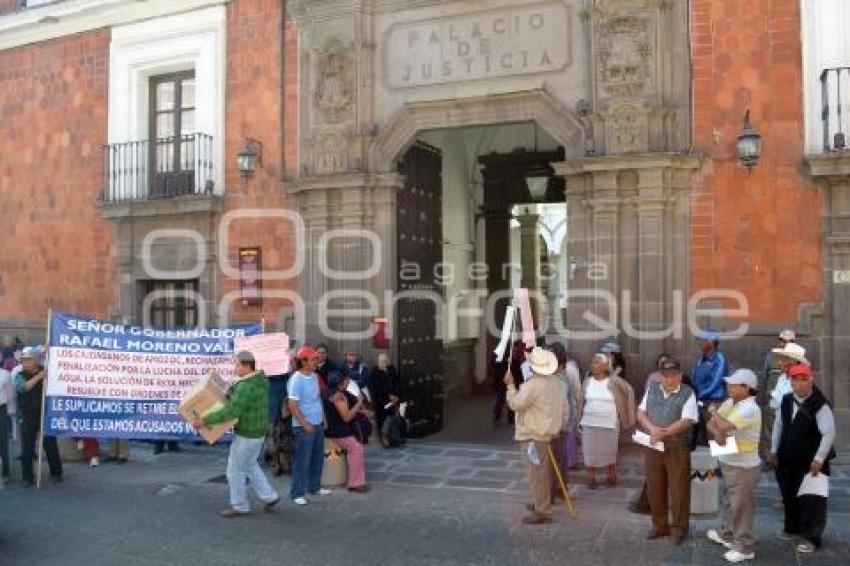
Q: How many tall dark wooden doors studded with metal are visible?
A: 1